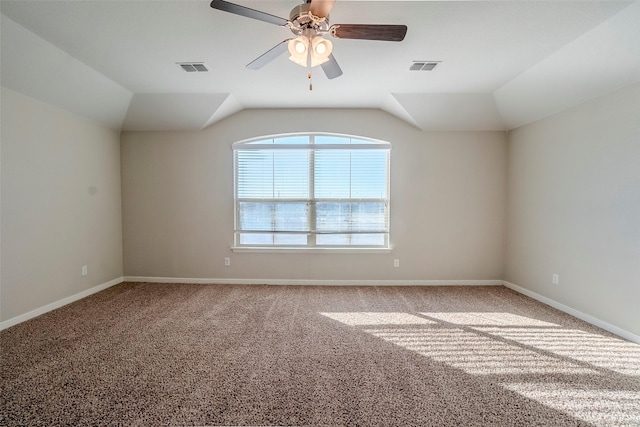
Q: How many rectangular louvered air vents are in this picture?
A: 2